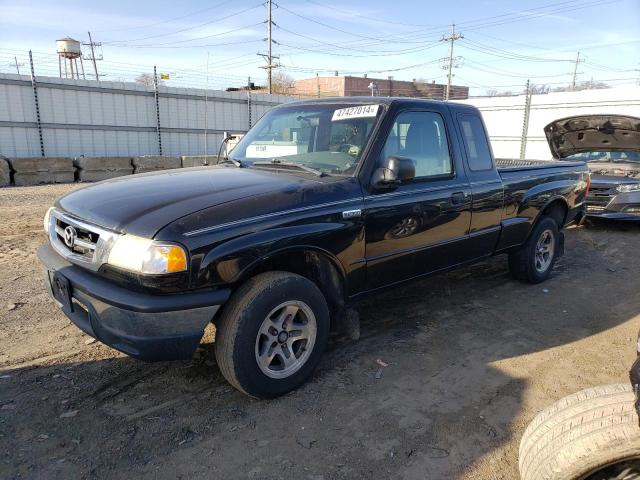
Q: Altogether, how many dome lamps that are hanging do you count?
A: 0